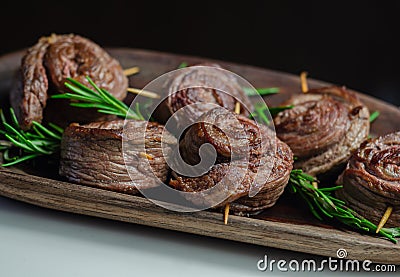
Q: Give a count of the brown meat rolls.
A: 6